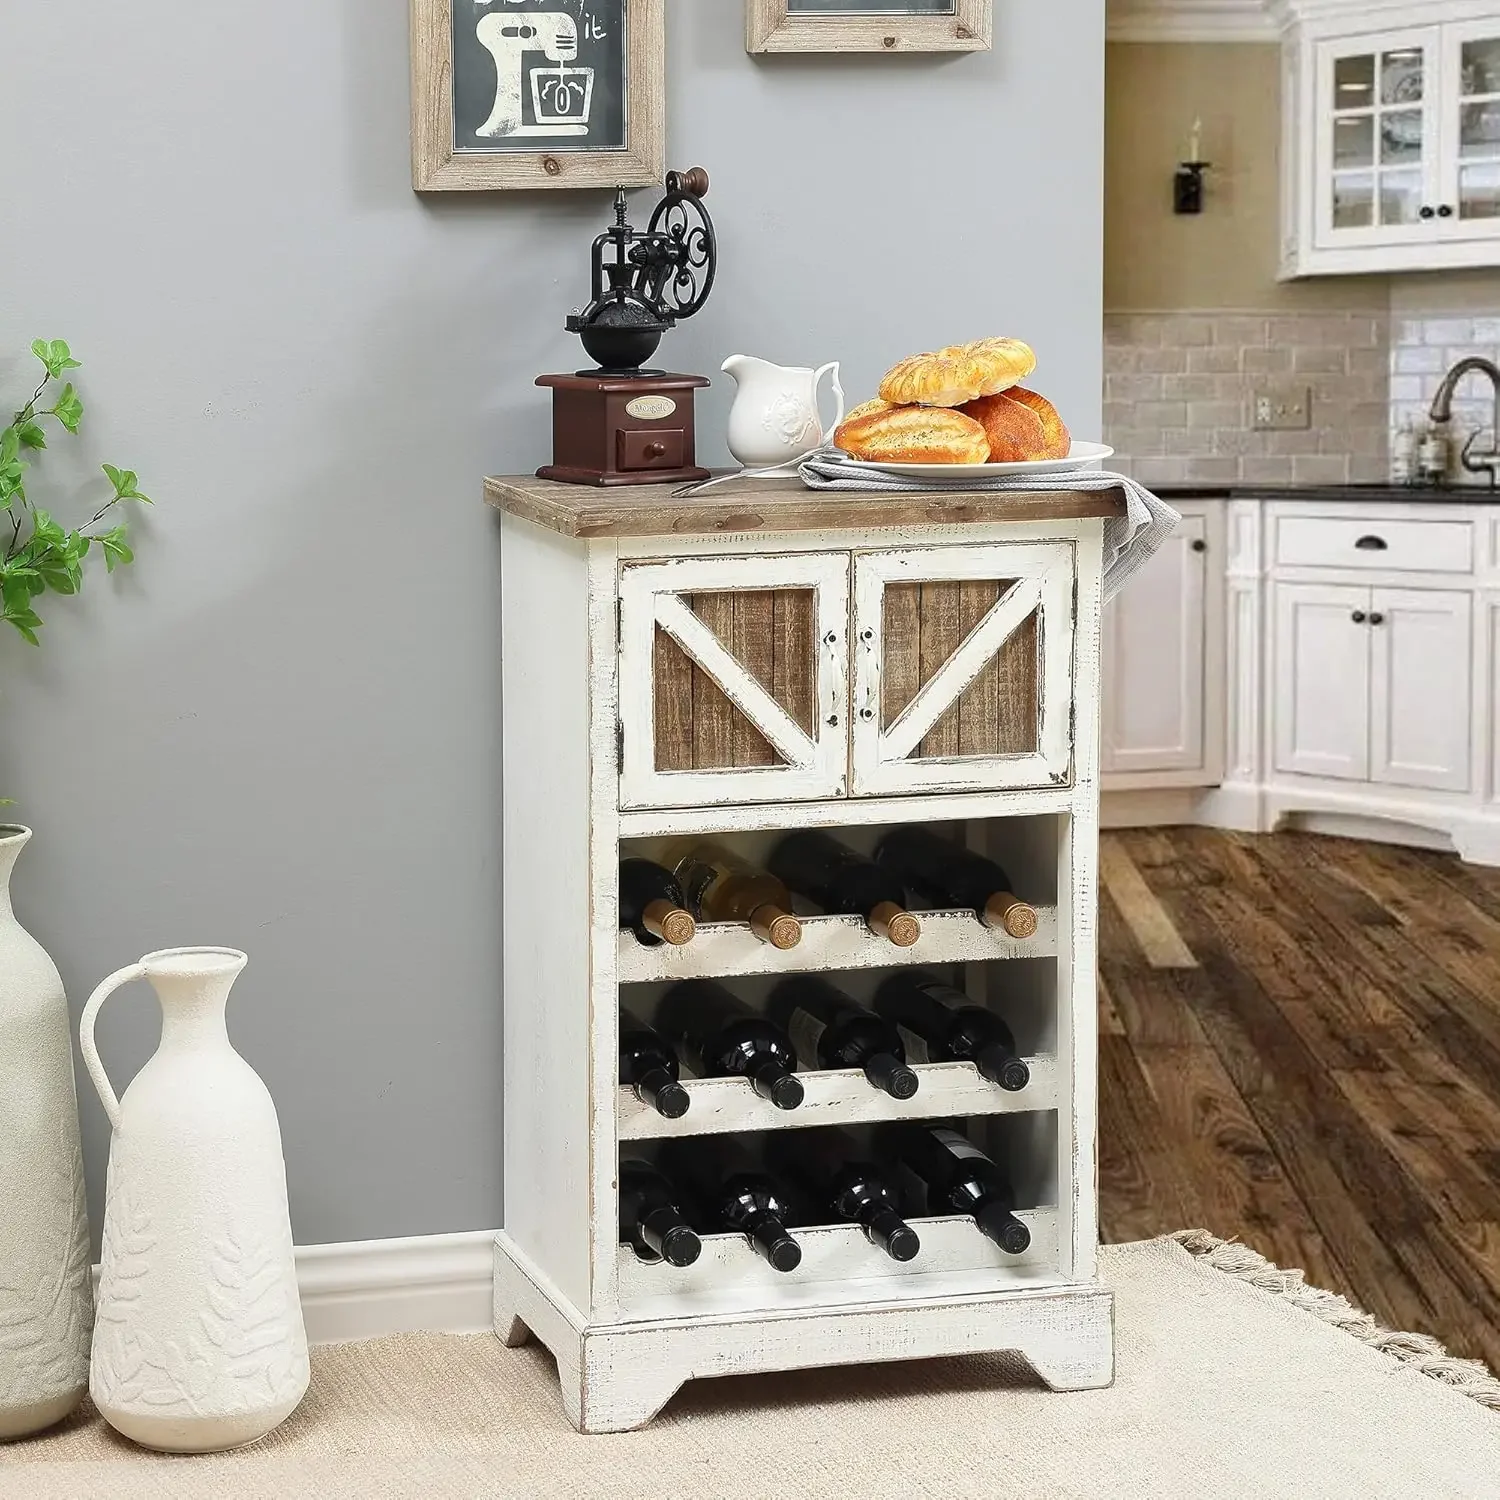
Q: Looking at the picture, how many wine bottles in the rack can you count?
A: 12